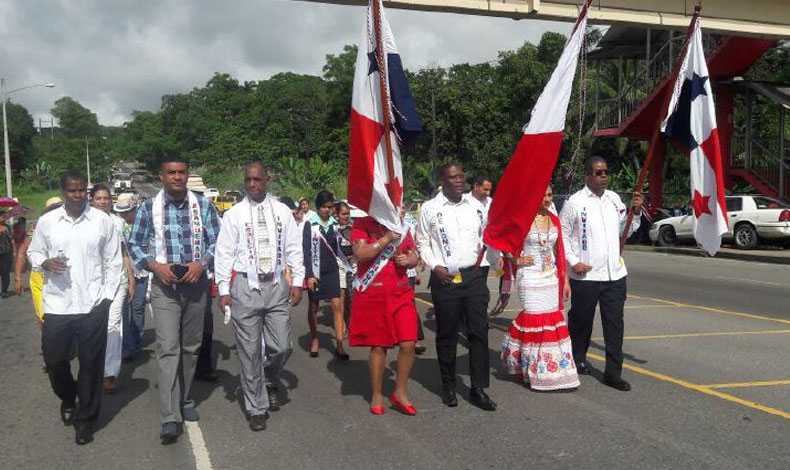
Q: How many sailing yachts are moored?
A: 0